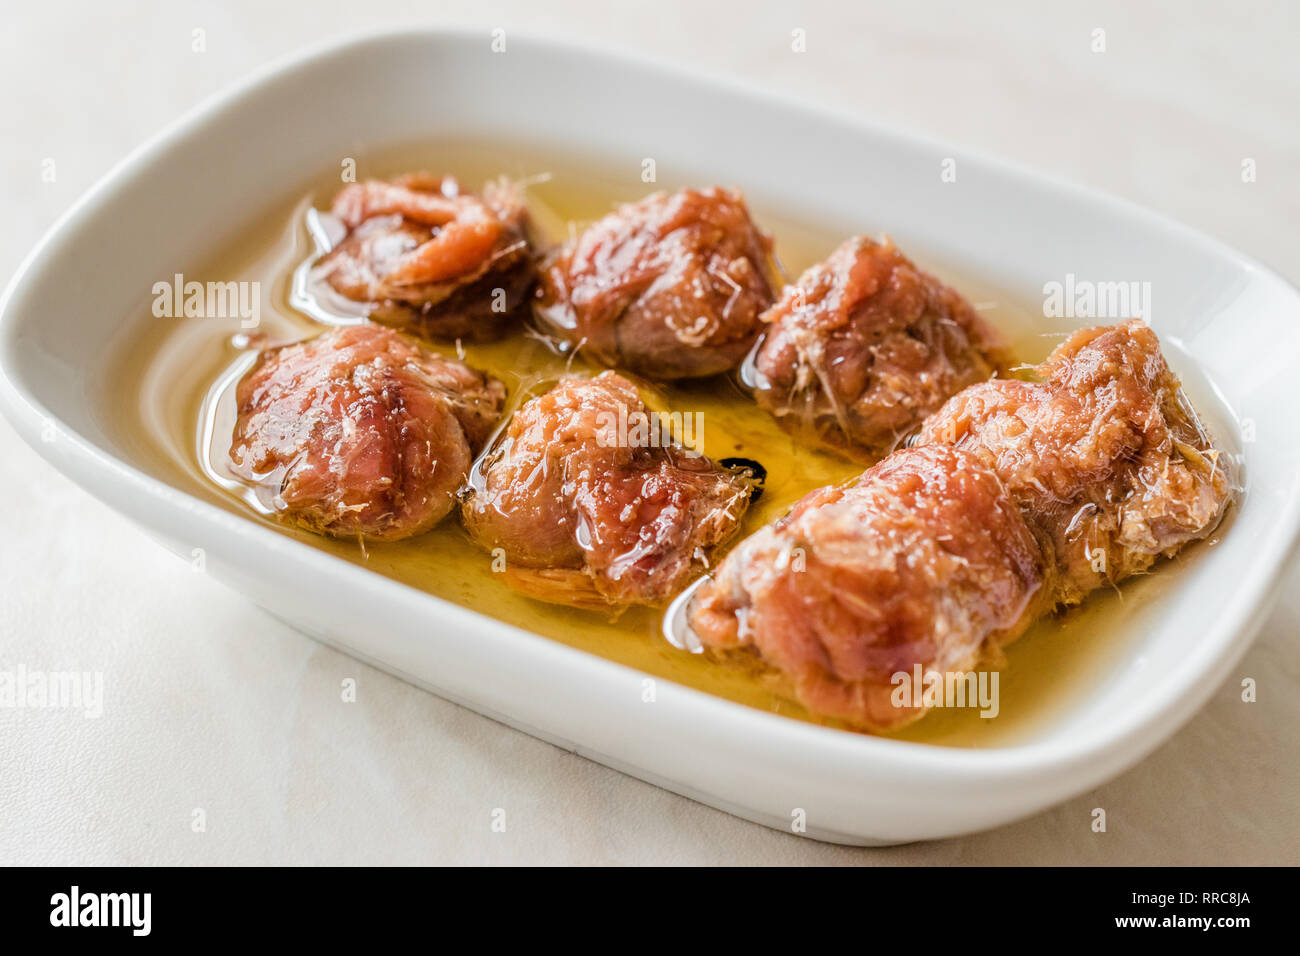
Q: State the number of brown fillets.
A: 7